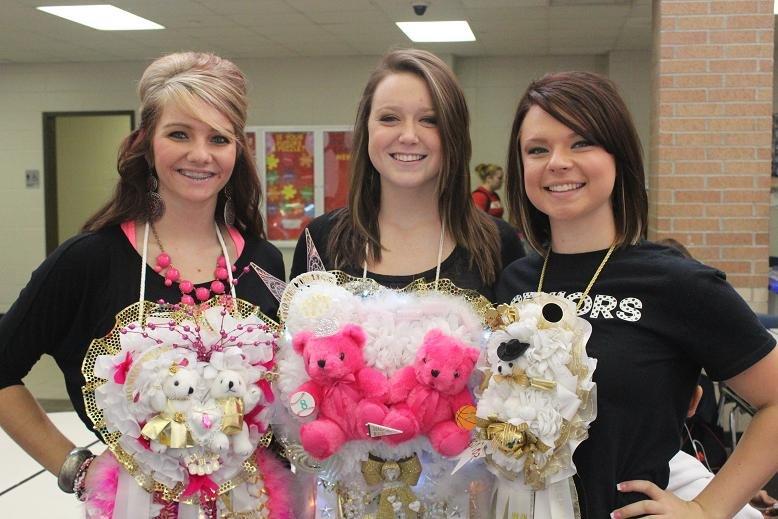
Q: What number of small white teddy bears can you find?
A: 3